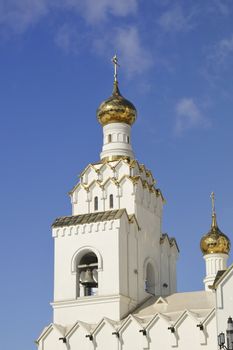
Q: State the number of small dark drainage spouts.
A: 6